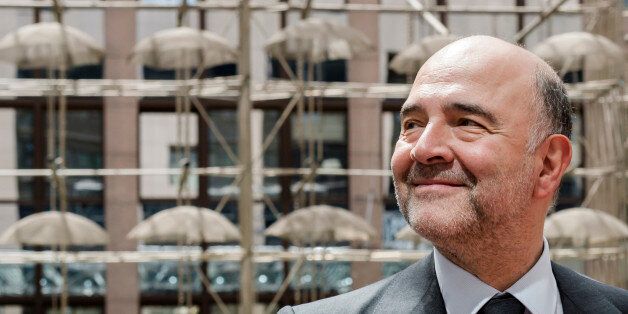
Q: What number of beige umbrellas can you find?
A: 10